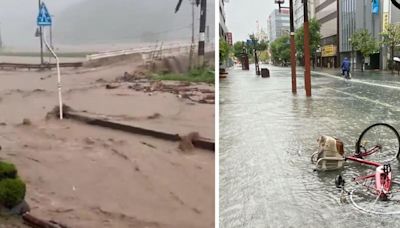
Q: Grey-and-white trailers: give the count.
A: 0